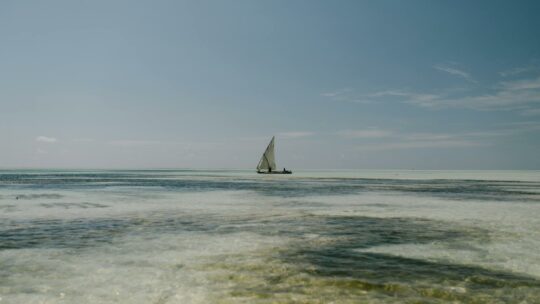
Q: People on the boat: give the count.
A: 2